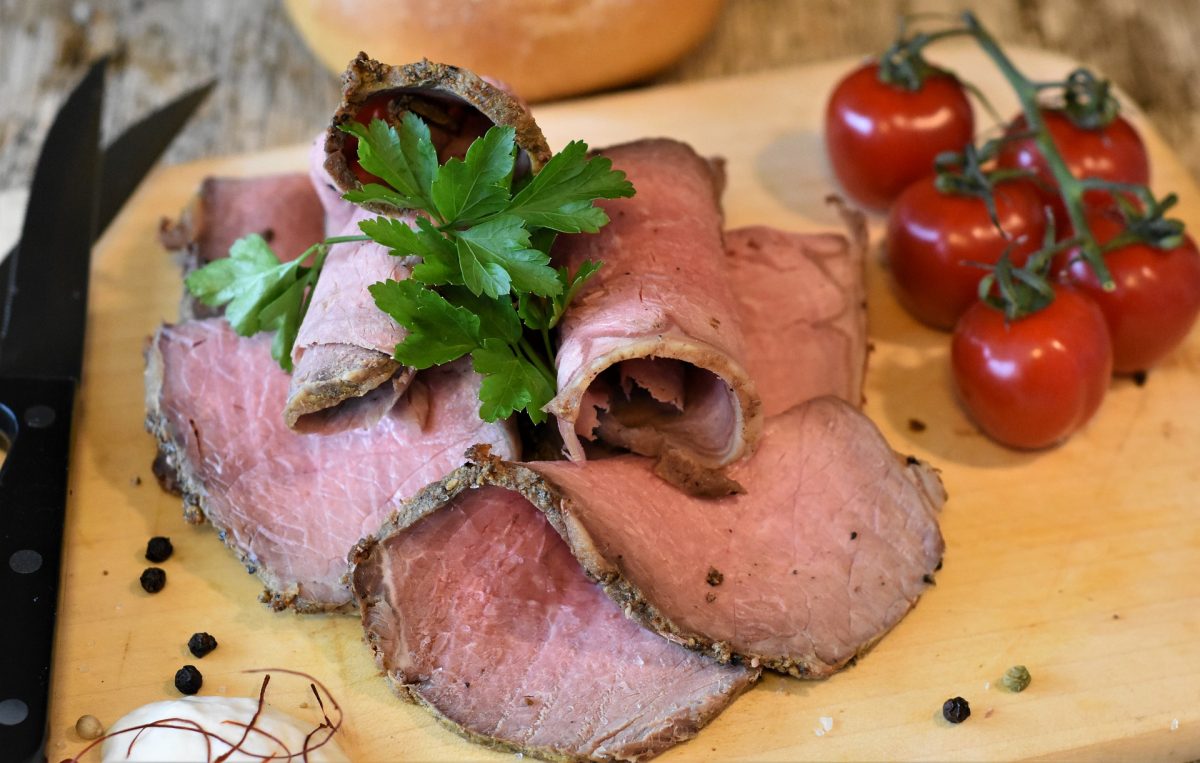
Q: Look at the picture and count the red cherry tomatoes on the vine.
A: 5